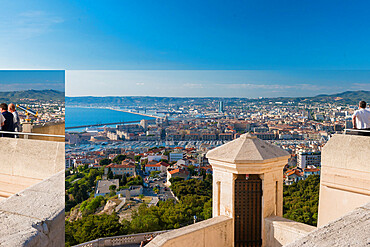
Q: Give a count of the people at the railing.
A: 3